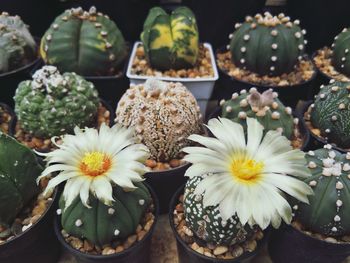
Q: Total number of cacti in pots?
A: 13